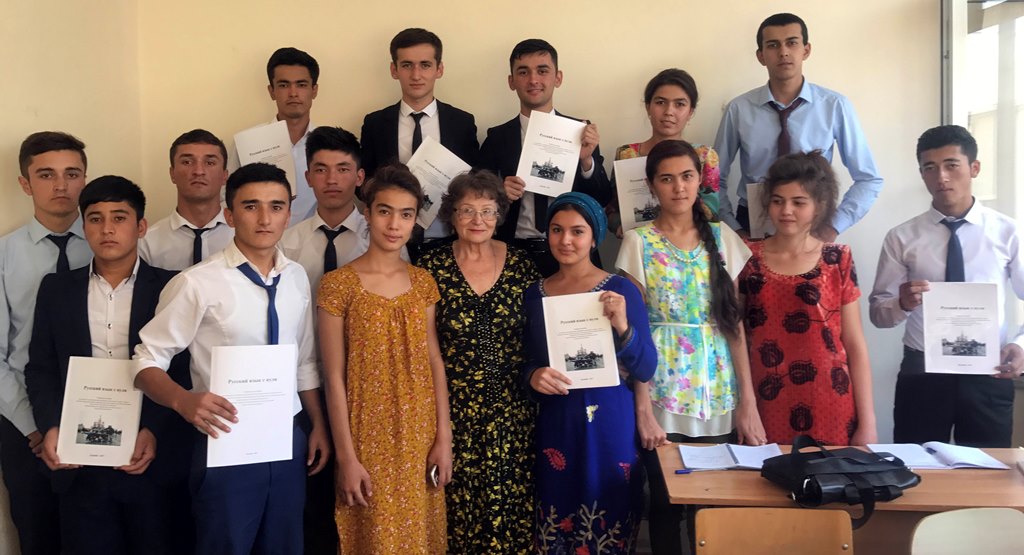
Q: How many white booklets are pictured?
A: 9